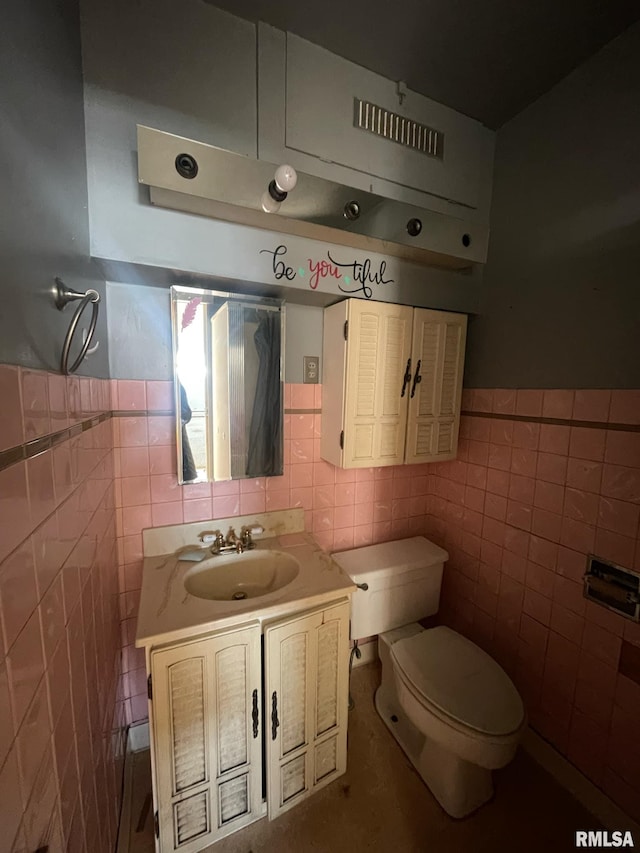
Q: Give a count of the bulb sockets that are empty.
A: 4